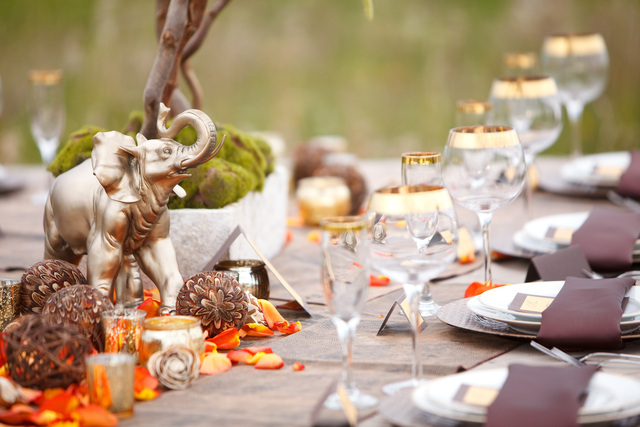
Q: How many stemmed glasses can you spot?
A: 9